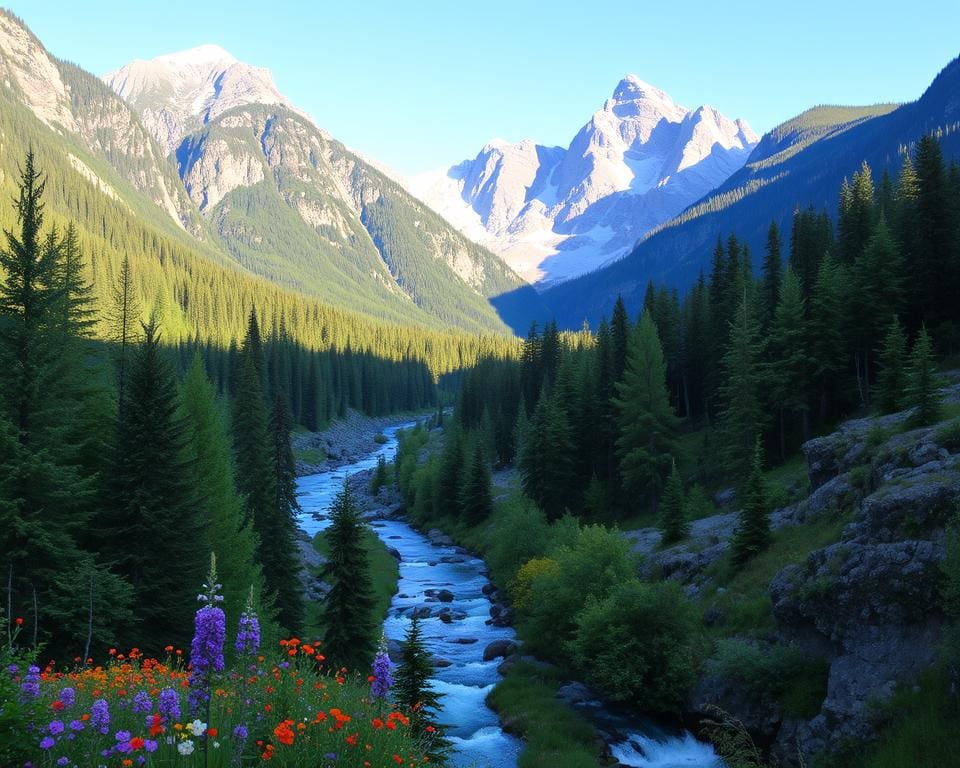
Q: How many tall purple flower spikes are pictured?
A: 3